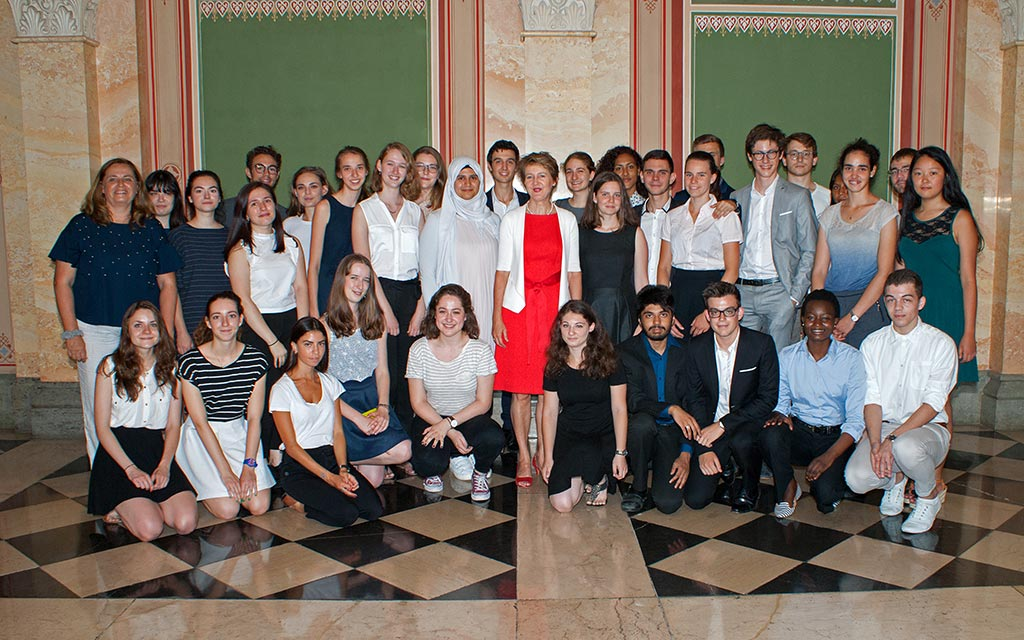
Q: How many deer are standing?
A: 0